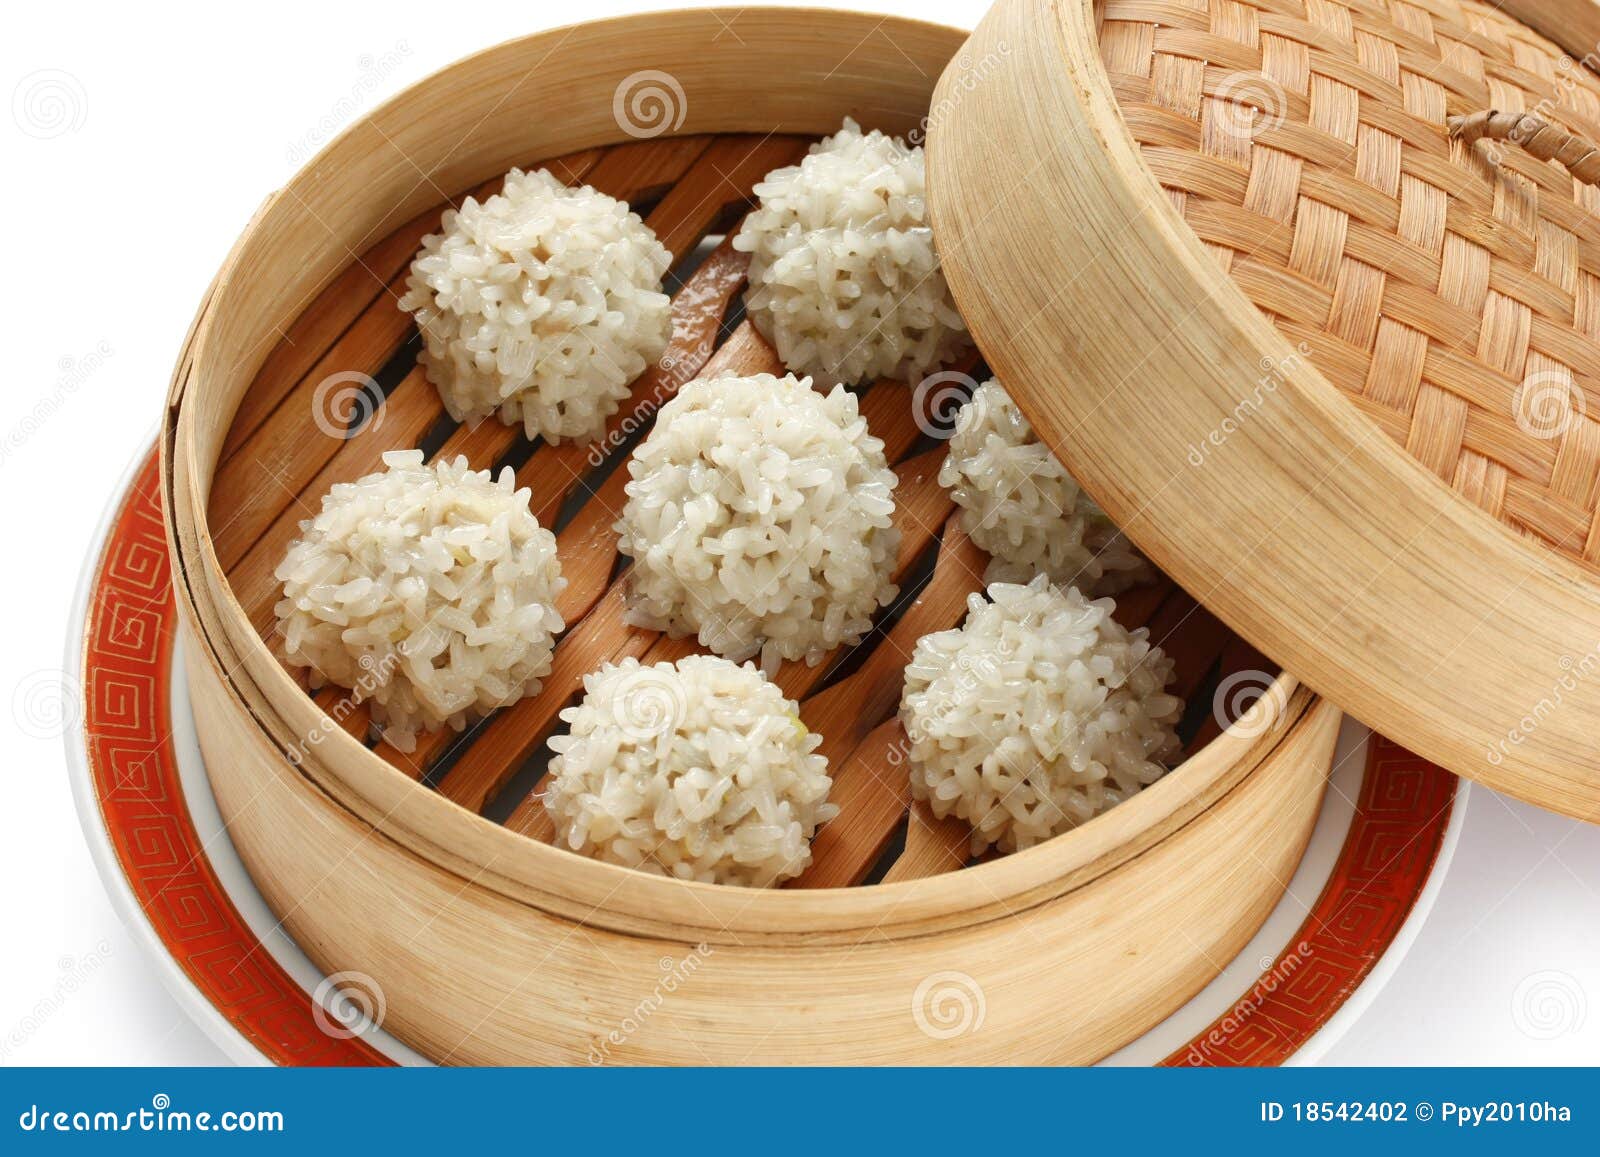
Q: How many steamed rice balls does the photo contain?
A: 7